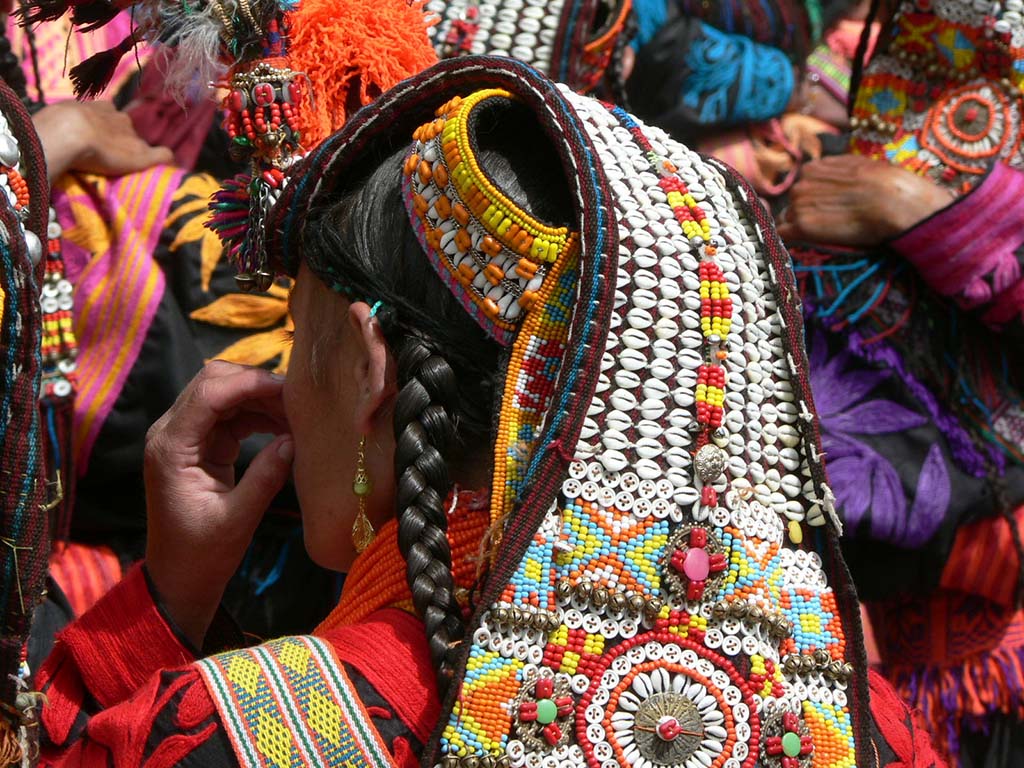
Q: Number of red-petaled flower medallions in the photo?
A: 3